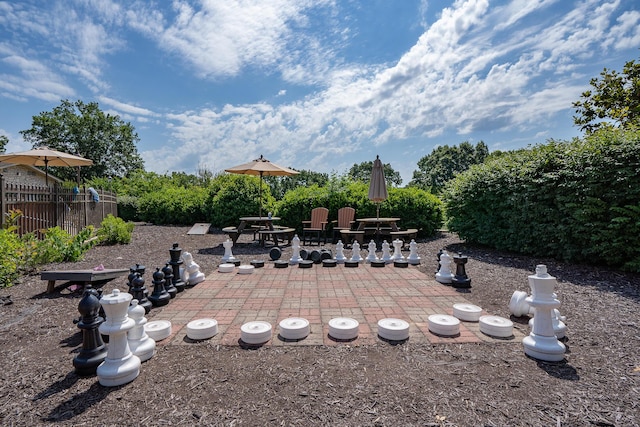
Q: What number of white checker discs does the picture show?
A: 11